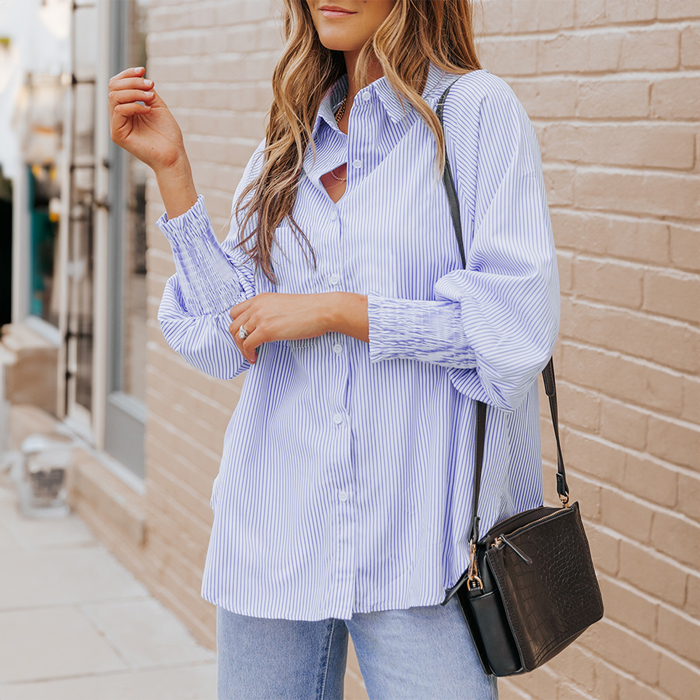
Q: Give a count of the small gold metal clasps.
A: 2